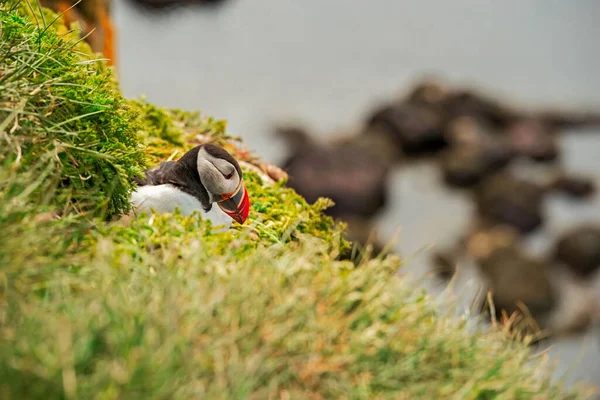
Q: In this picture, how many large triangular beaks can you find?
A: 1